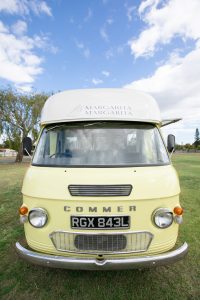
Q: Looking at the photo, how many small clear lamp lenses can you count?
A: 2